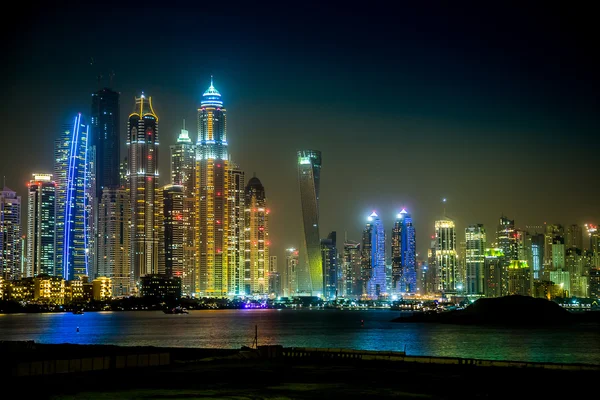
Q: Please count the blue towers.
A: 3